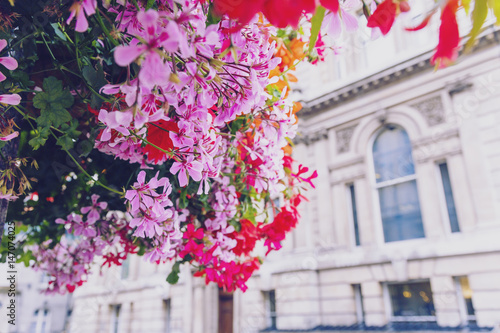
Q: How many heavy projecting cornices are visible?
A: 1